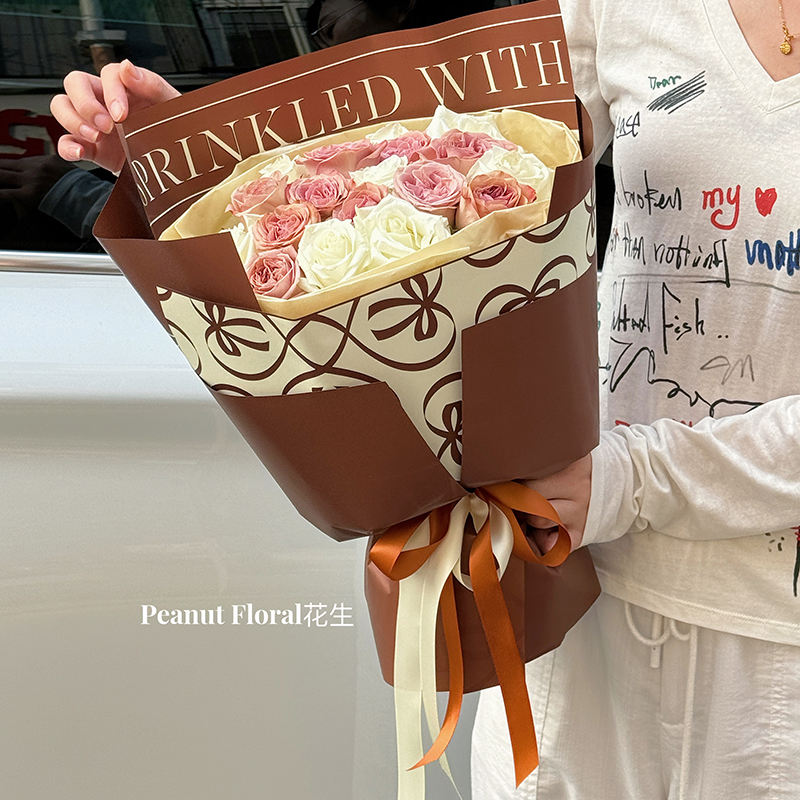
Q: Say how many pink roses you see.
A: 10